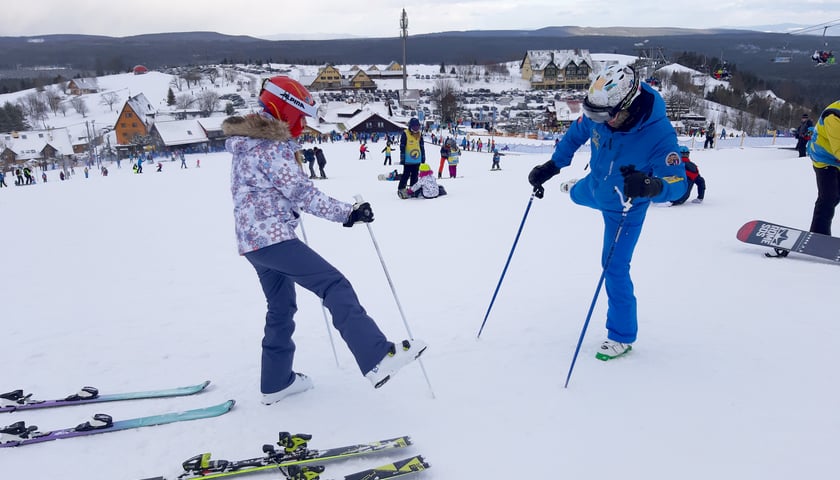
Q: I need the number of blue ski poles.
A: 2